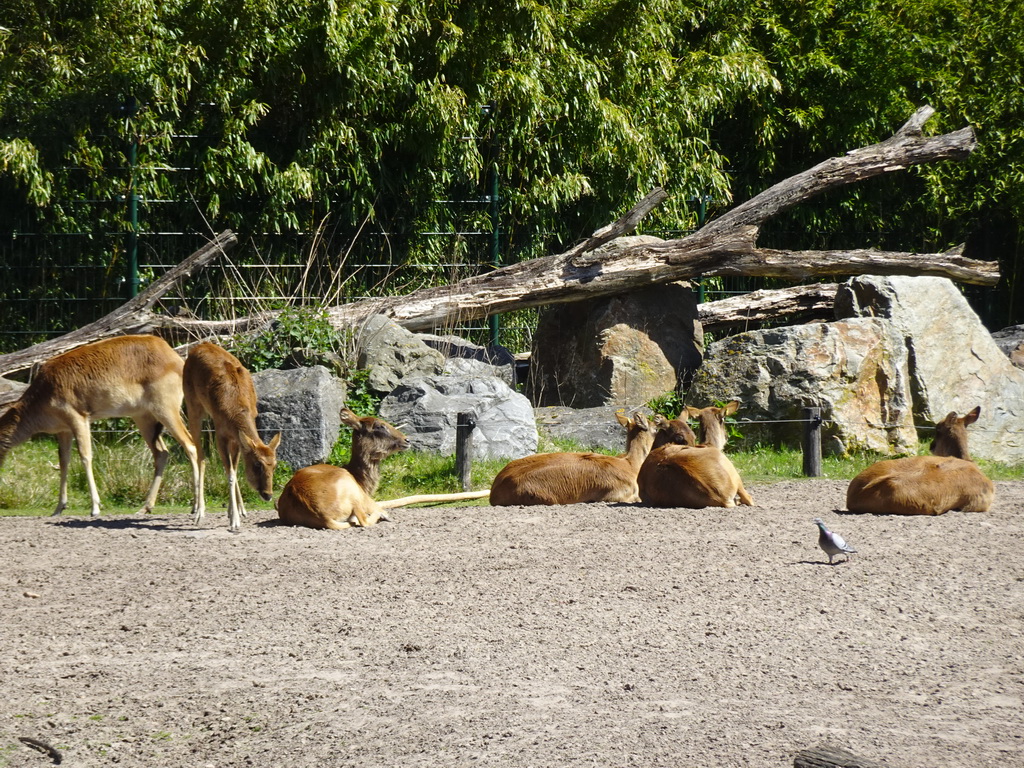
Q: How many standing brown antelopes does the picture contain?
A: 2